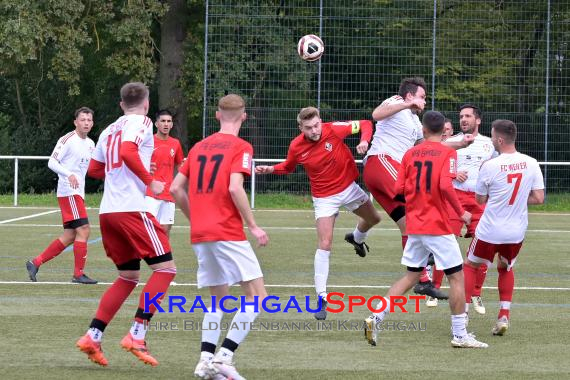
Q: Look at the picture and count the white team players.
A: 5